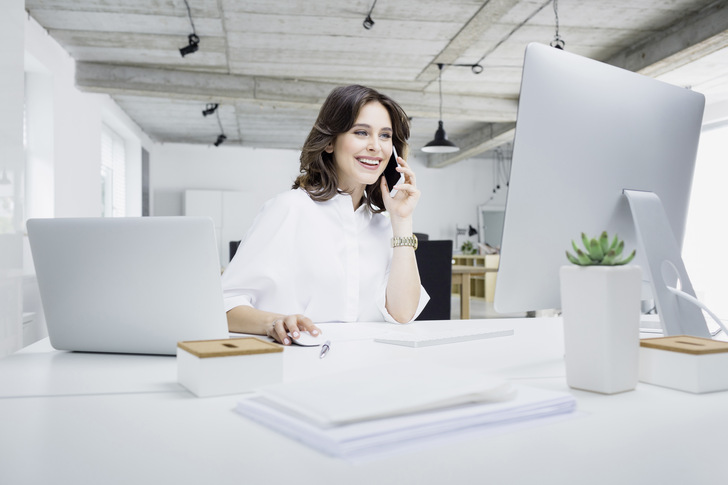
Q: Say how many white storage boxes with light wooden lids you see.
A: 2